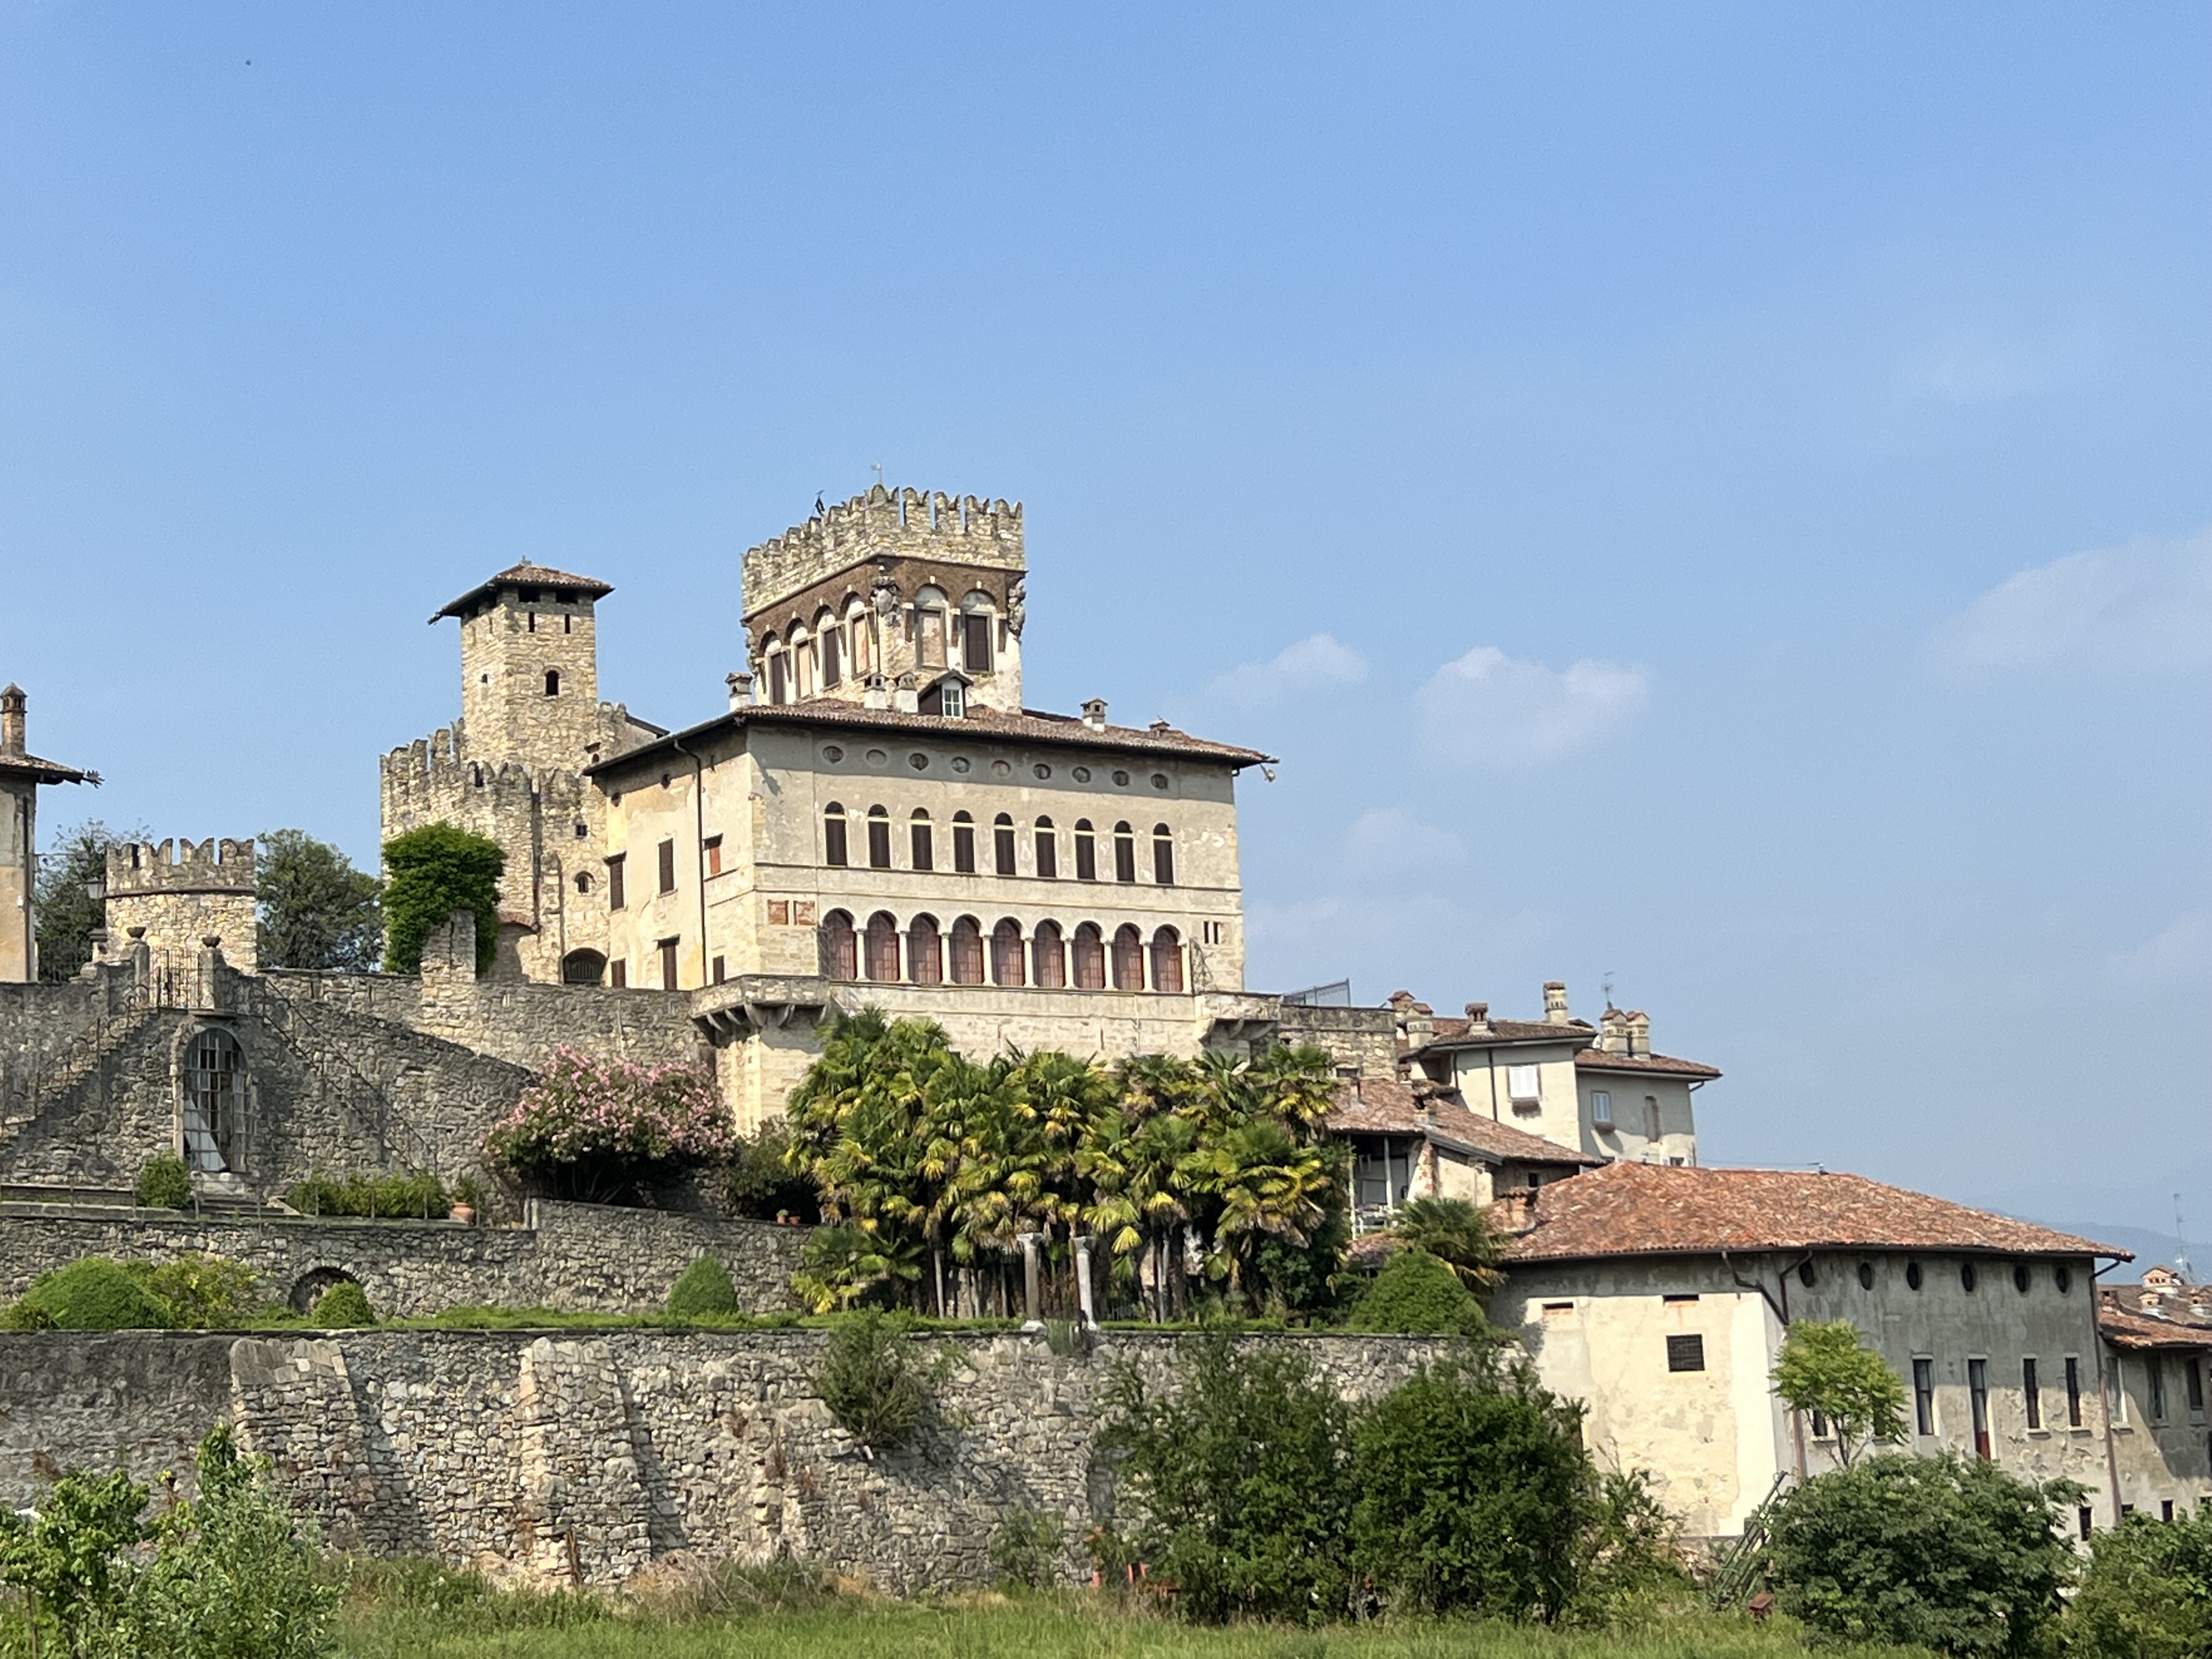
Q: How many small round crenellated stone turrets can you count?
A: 1